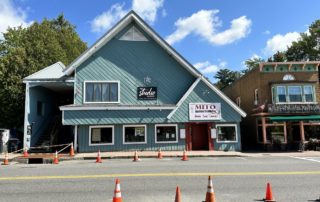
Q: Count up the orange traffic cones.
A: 12